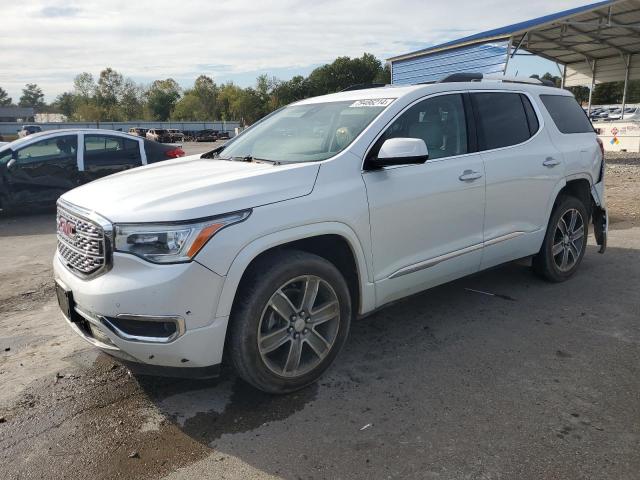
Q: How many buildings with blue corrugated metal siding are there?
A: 1